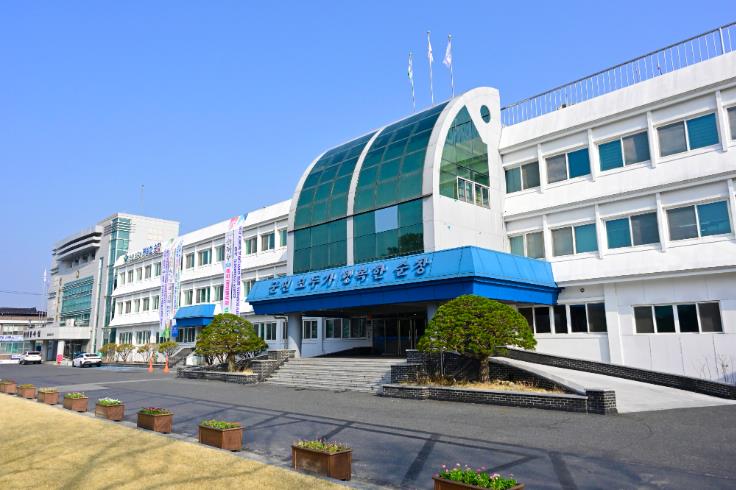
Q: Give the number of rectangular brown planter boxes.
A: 9